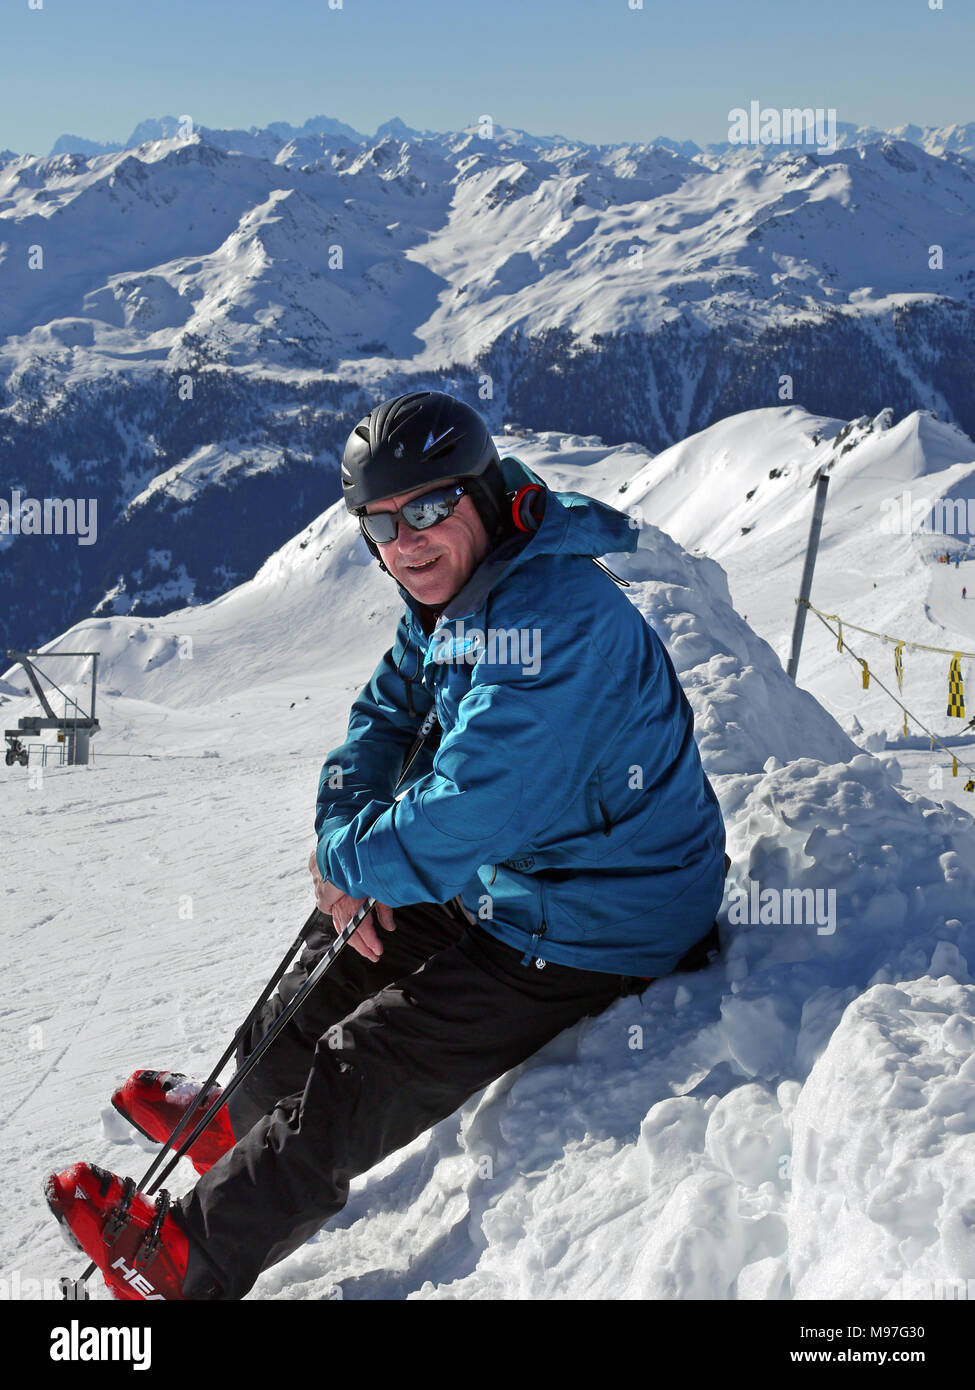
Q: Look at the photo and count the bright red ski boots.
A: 2